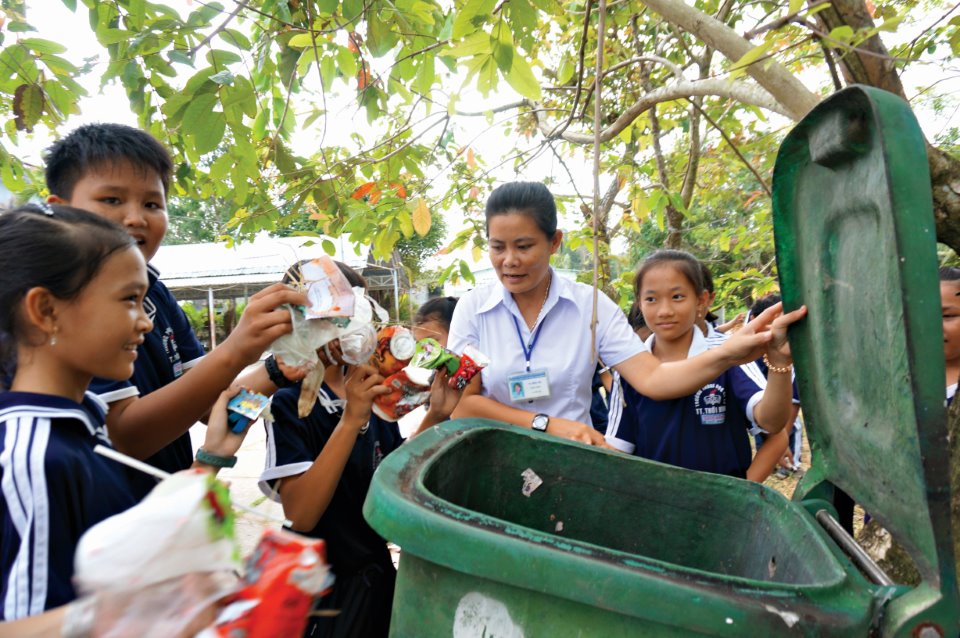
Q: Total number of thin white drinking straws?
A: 1